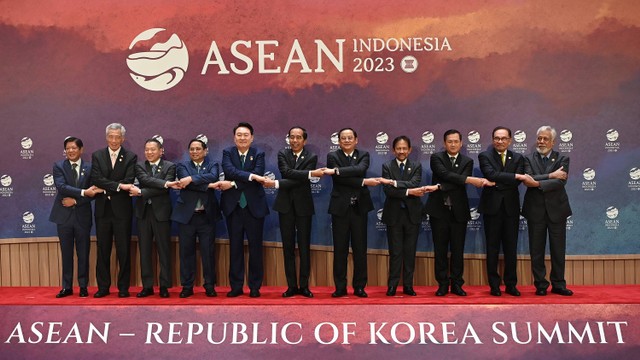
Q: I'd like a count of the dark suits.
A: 11